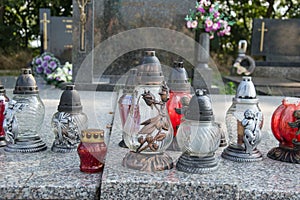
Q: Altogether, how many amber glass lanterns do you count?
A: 0